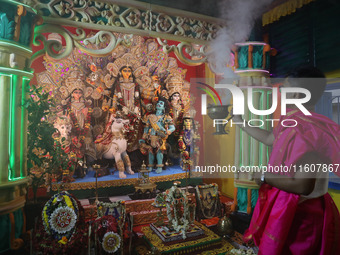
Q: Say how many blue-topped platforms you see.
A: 1